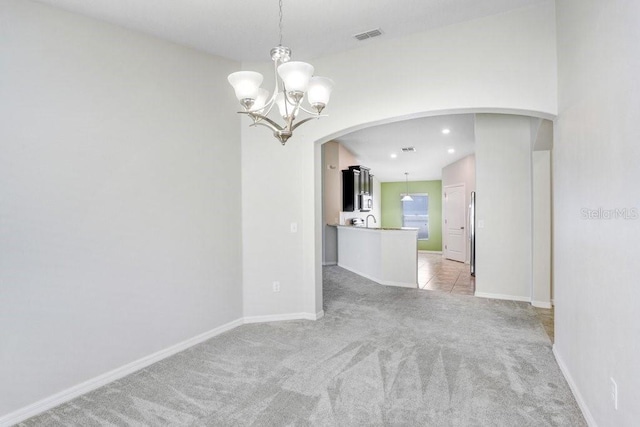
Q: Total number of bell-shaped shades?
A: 5